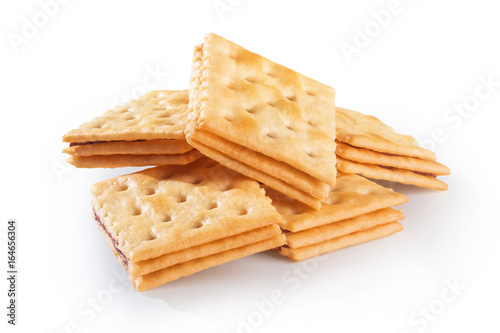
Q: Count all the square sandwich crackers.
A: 5